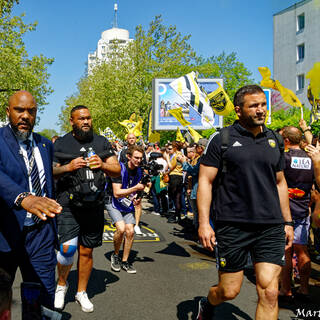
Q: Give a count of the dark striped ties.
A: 1